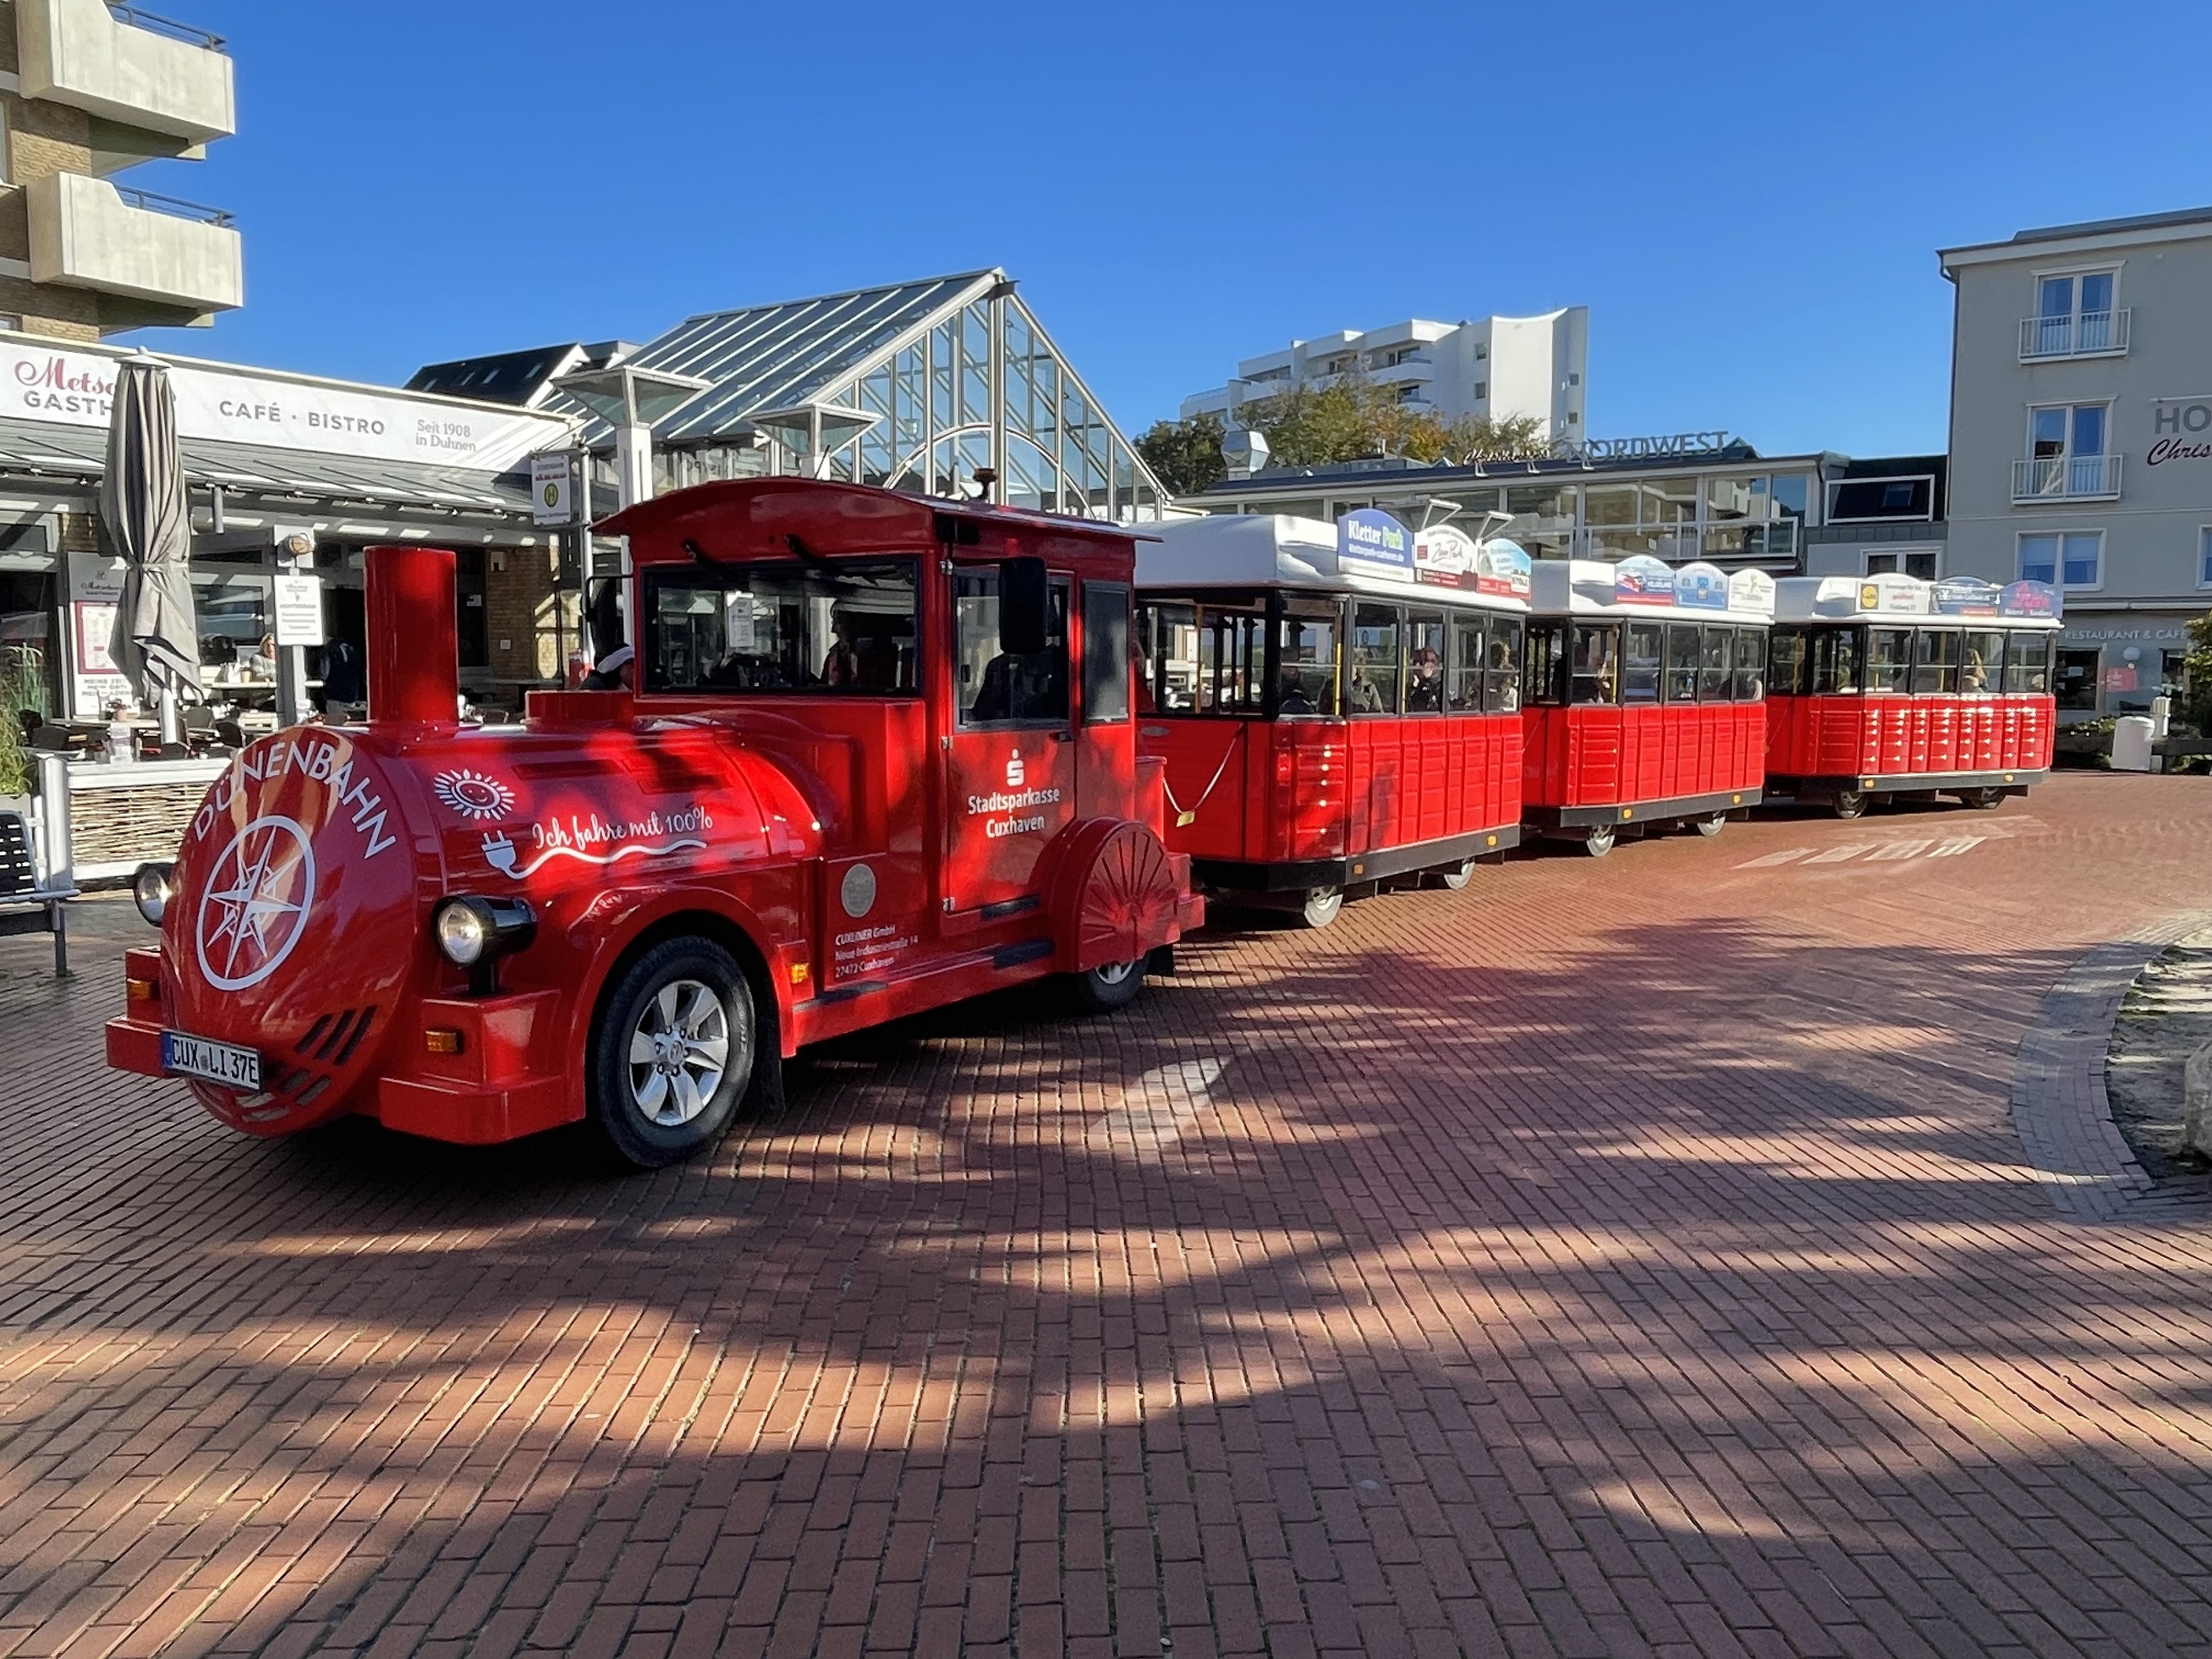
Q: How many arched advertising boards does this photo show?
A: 9